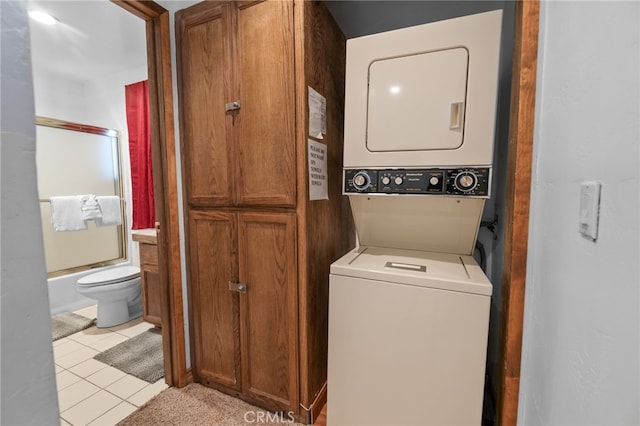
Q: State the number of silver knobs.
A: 5